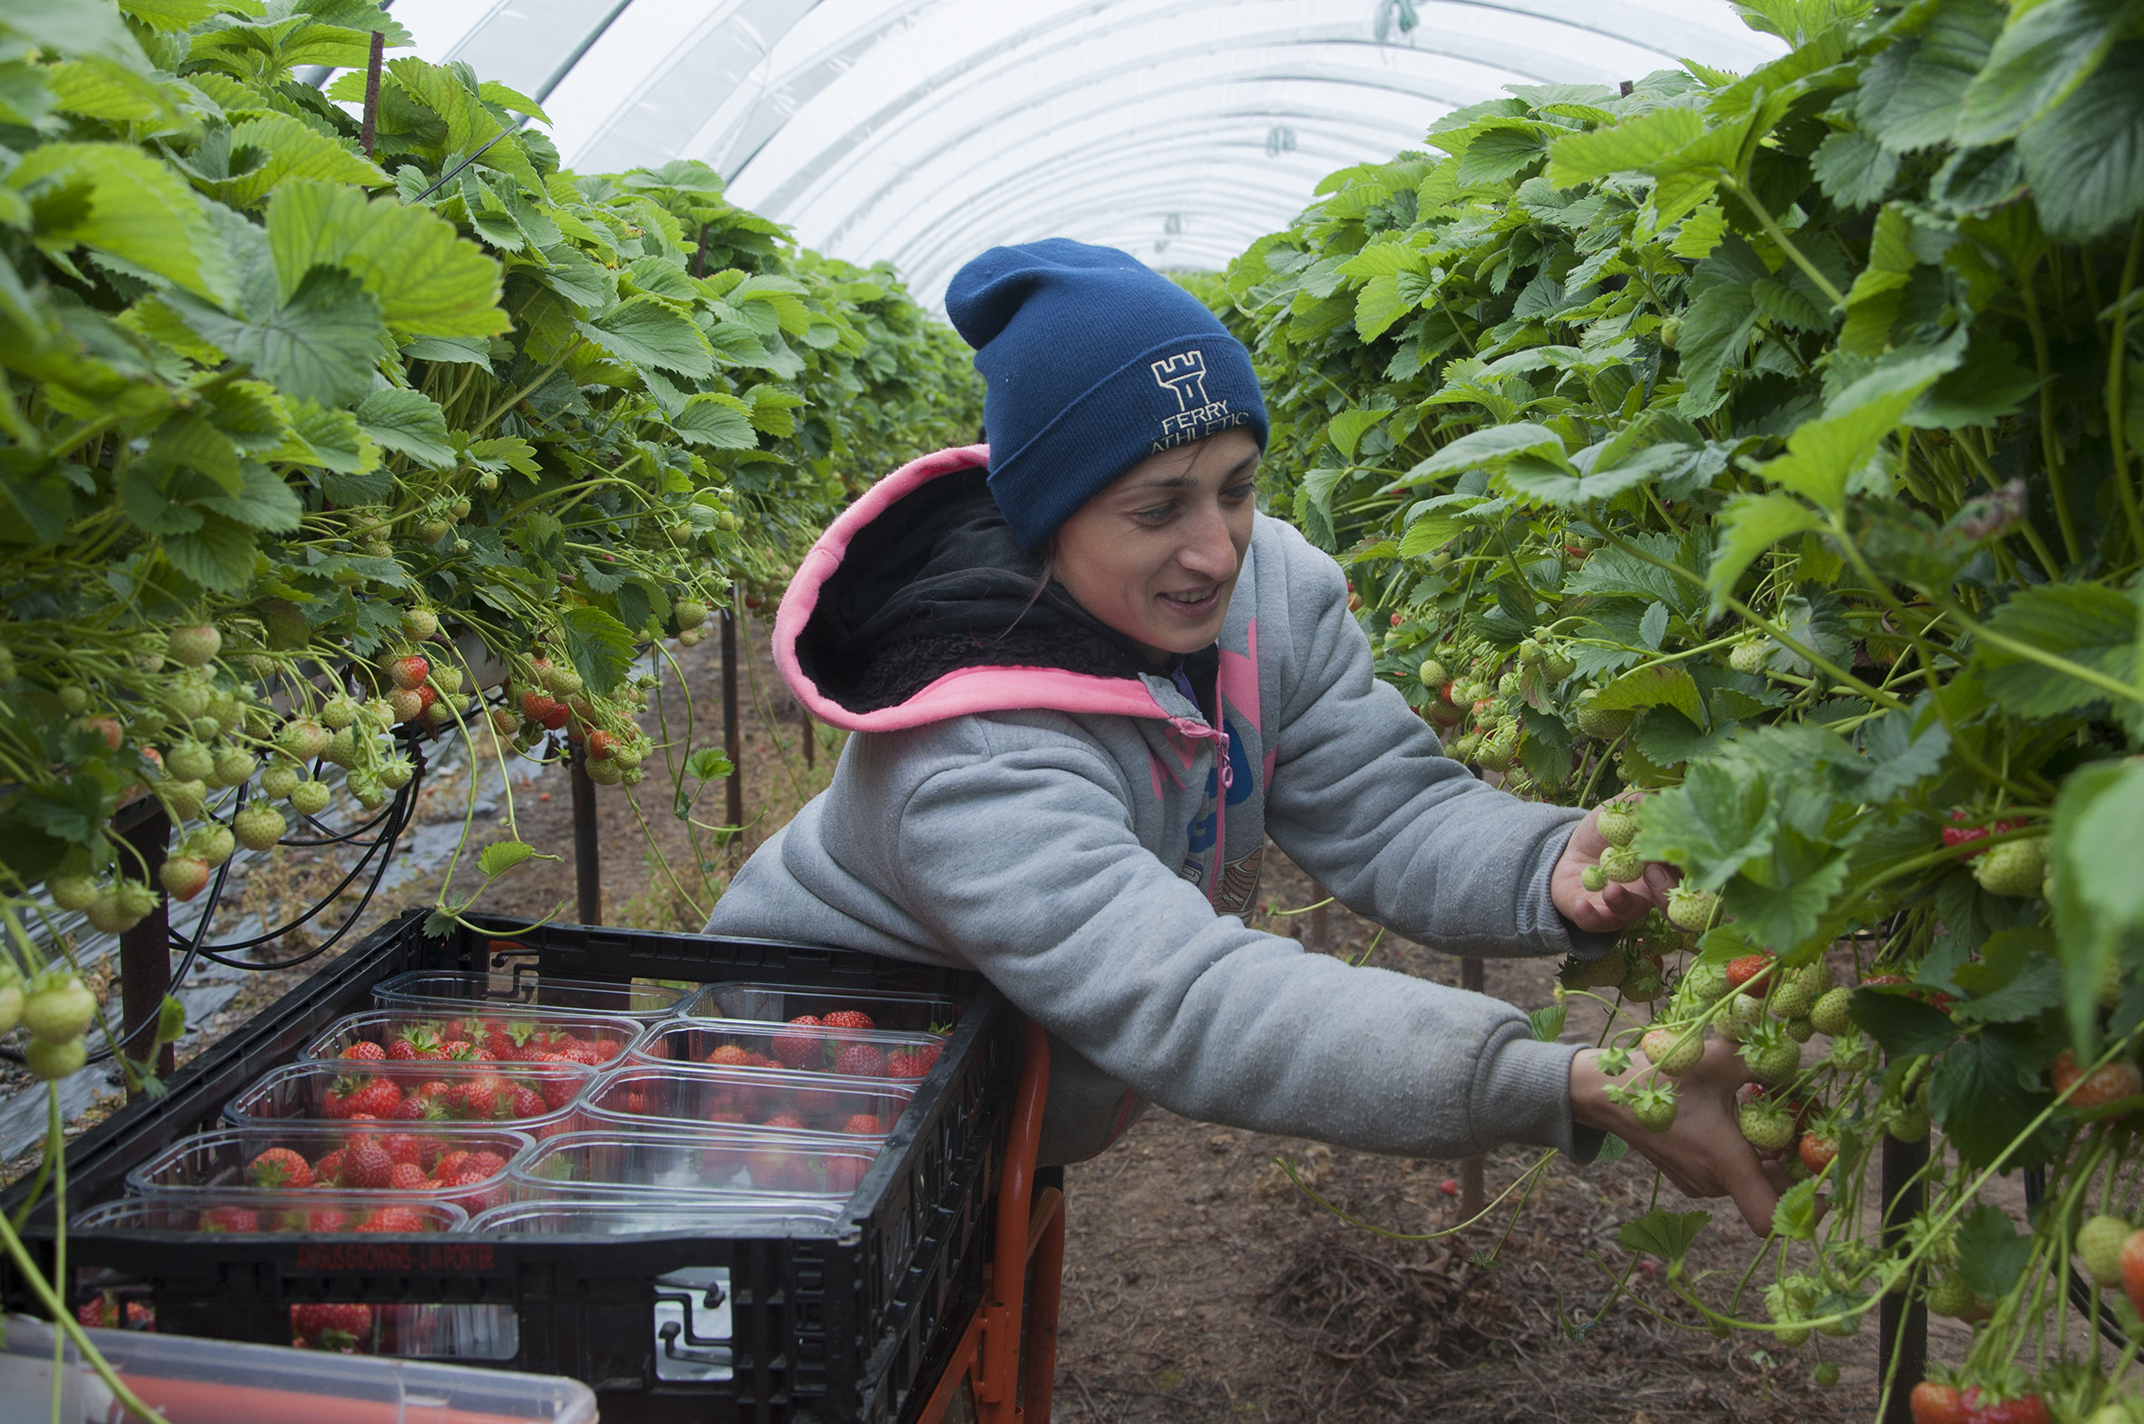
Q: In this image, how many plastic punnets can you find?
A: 10